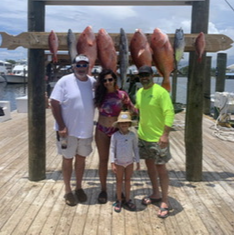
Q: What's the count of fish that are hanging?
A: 9